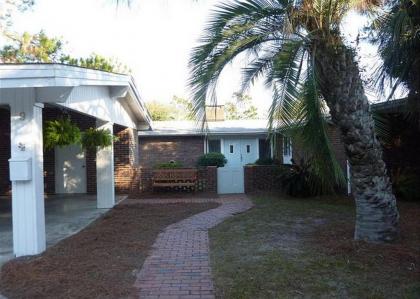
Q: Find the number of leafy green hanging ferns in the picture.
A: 2